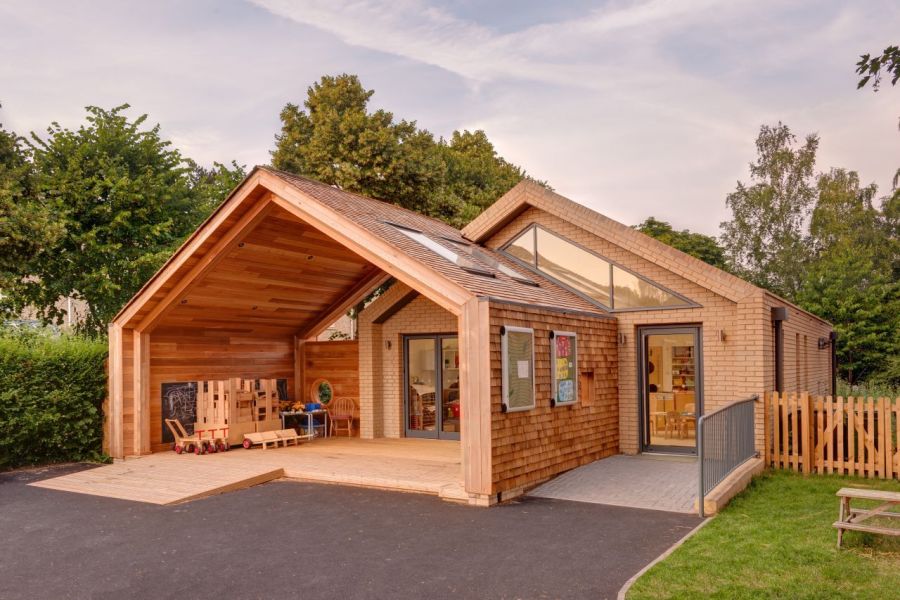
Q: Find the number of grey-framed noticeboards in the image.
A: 2